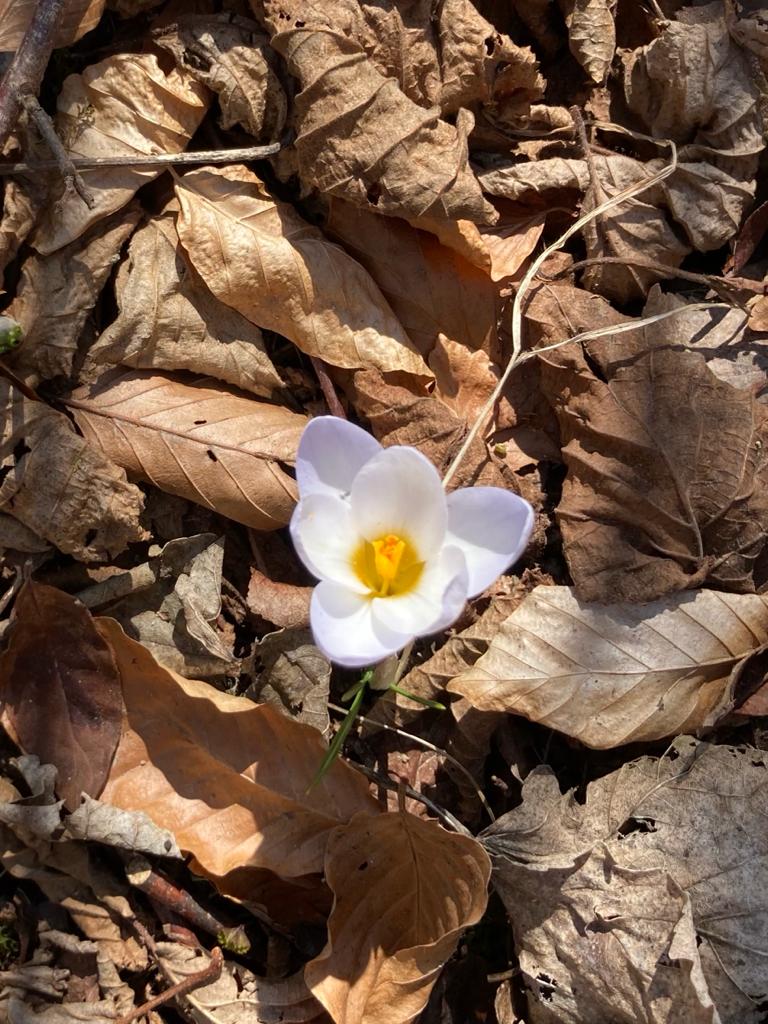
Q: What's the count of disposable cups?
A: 0